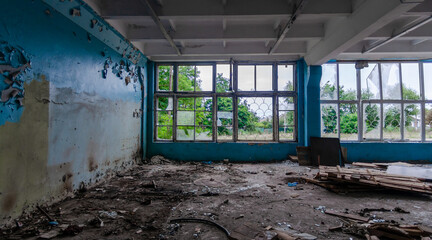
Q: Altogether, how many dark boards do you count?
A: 2